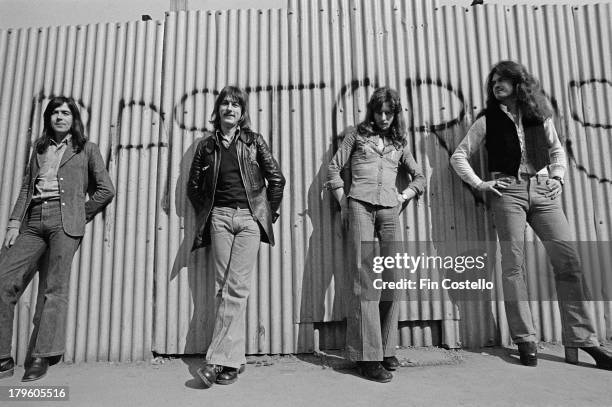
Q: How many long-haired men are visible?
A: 4